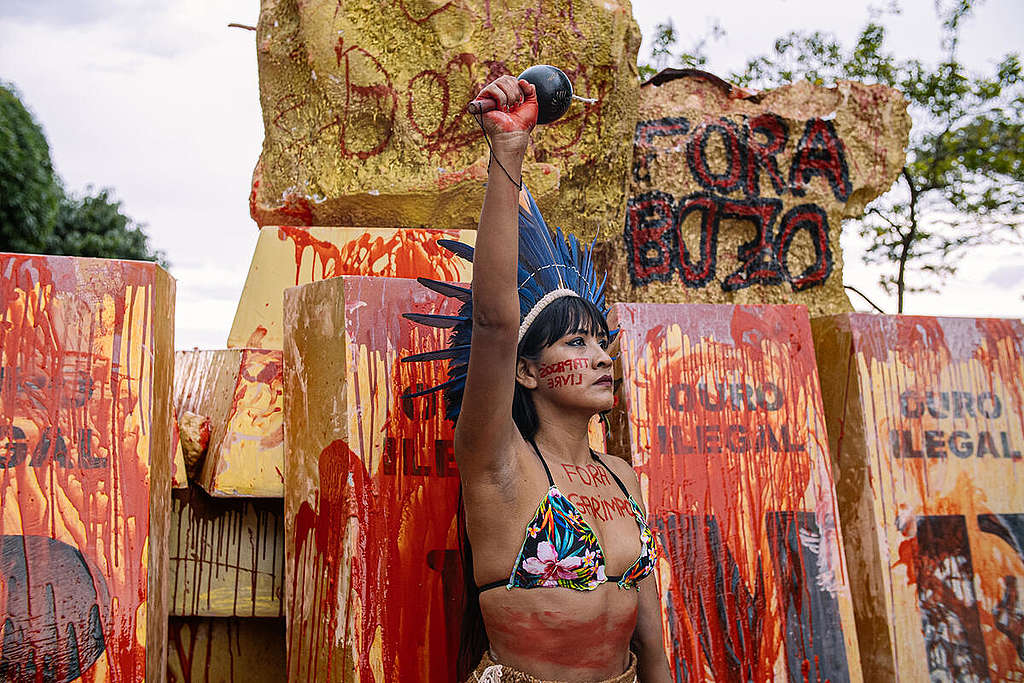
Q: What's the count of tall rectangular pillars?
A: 4